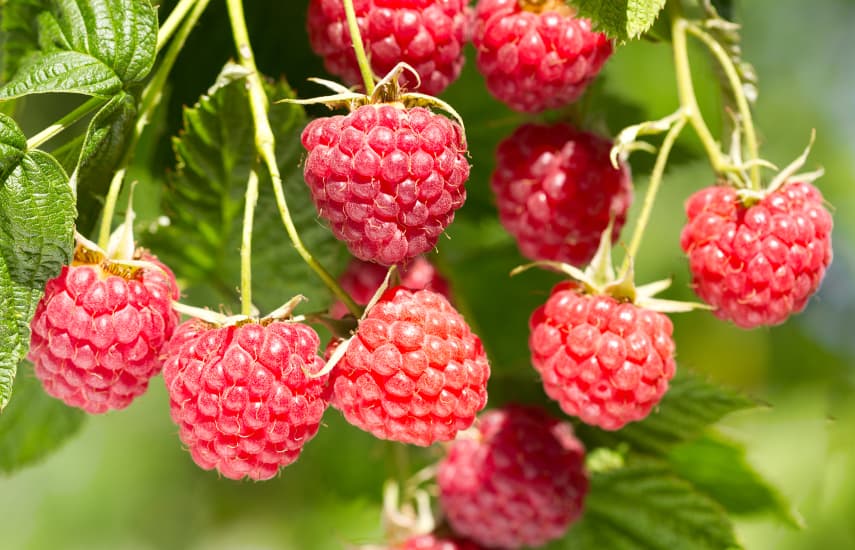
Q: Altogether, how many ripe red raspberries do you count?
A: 12